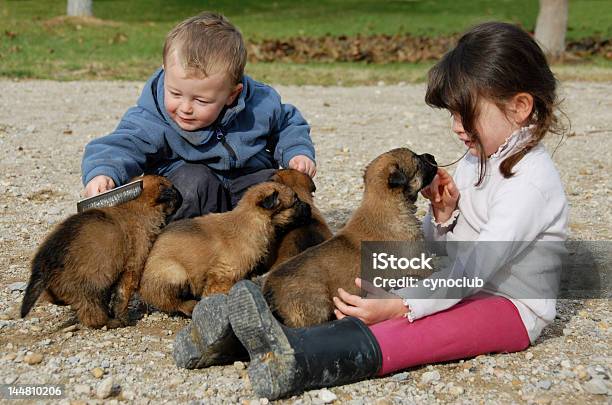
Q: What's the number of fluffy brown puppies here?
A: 4